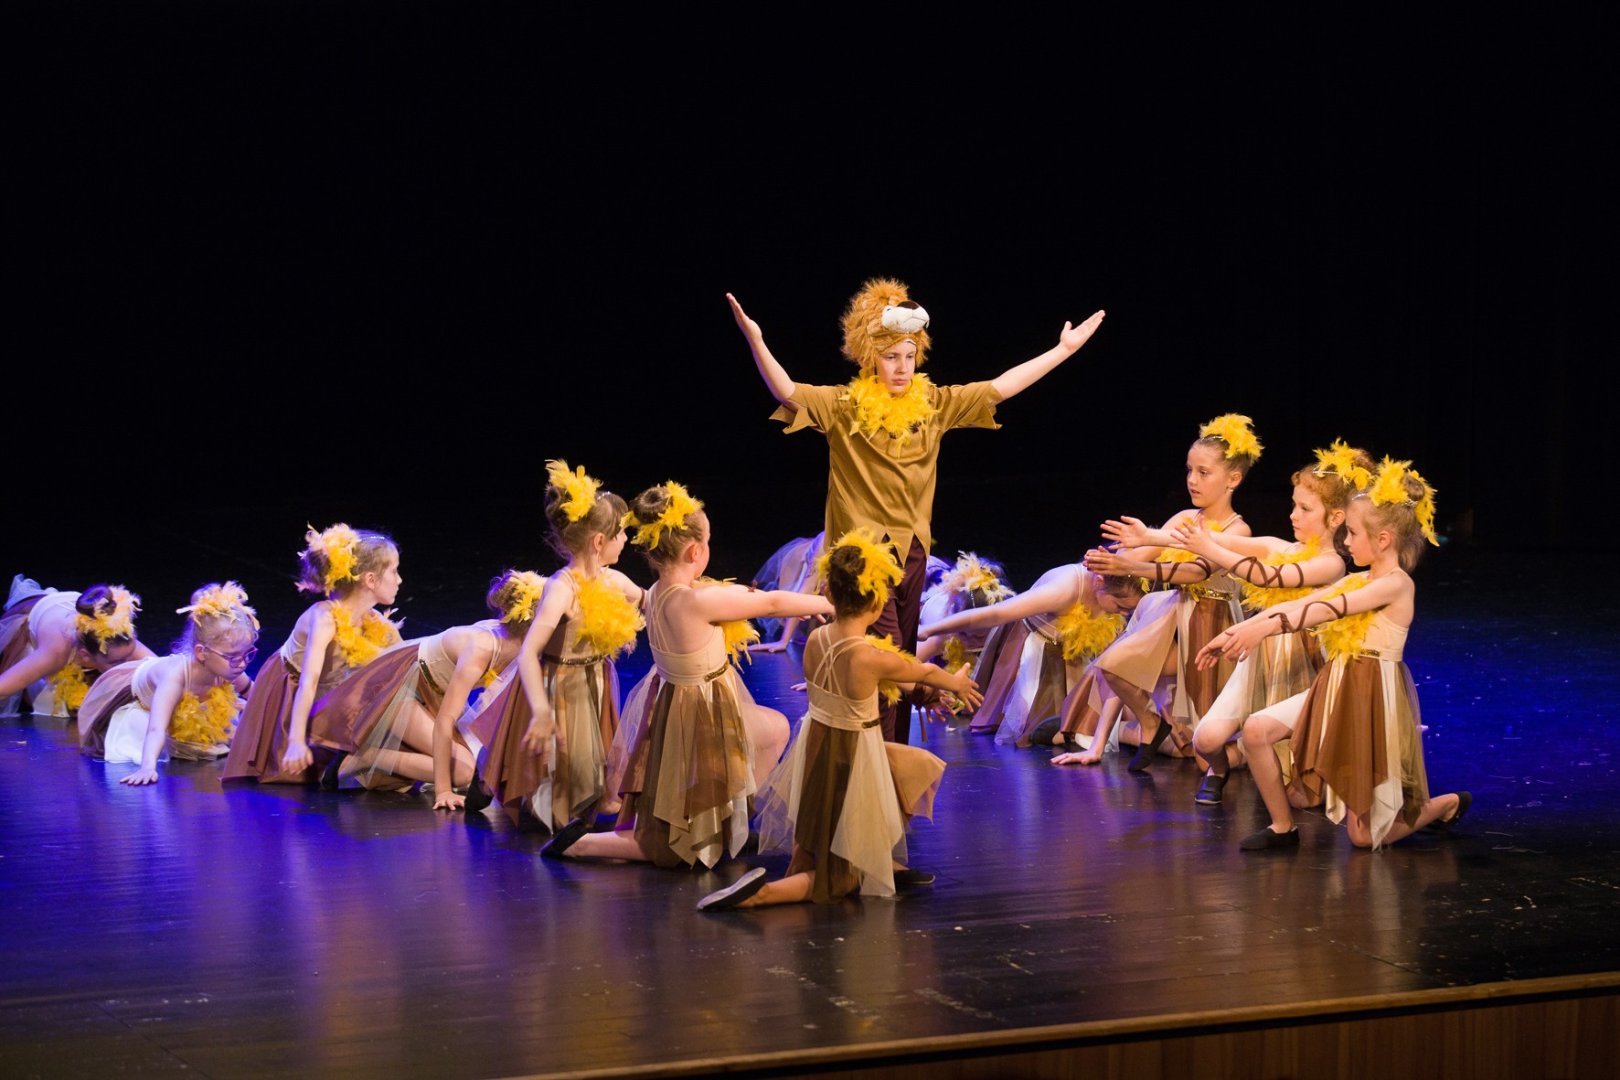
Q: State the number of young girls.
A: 13